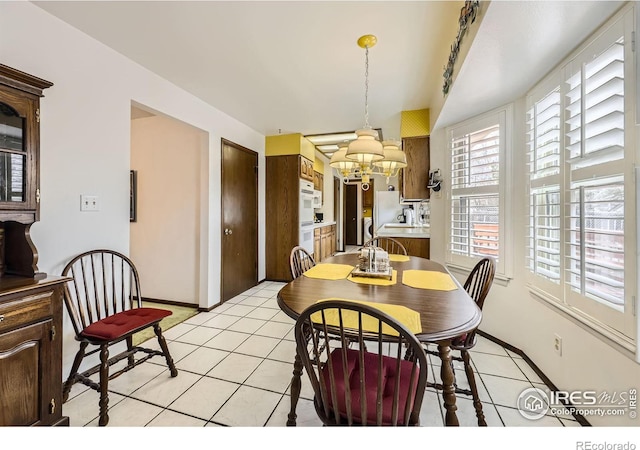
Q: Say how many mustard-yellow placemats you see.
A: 5